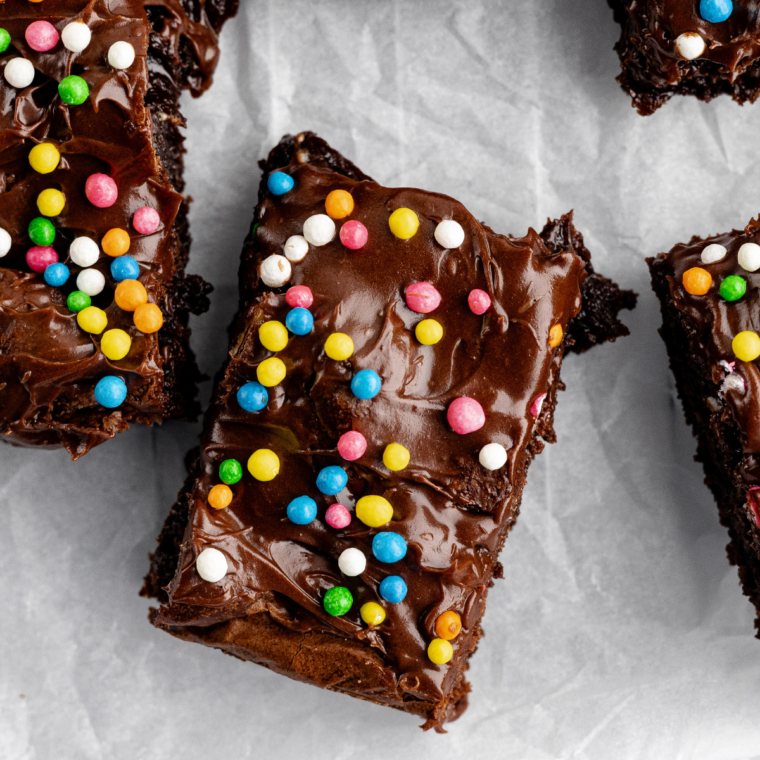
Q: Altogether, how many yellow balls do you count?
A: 15